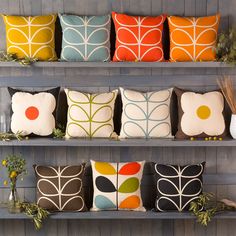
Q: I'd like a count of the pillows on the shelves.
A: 11